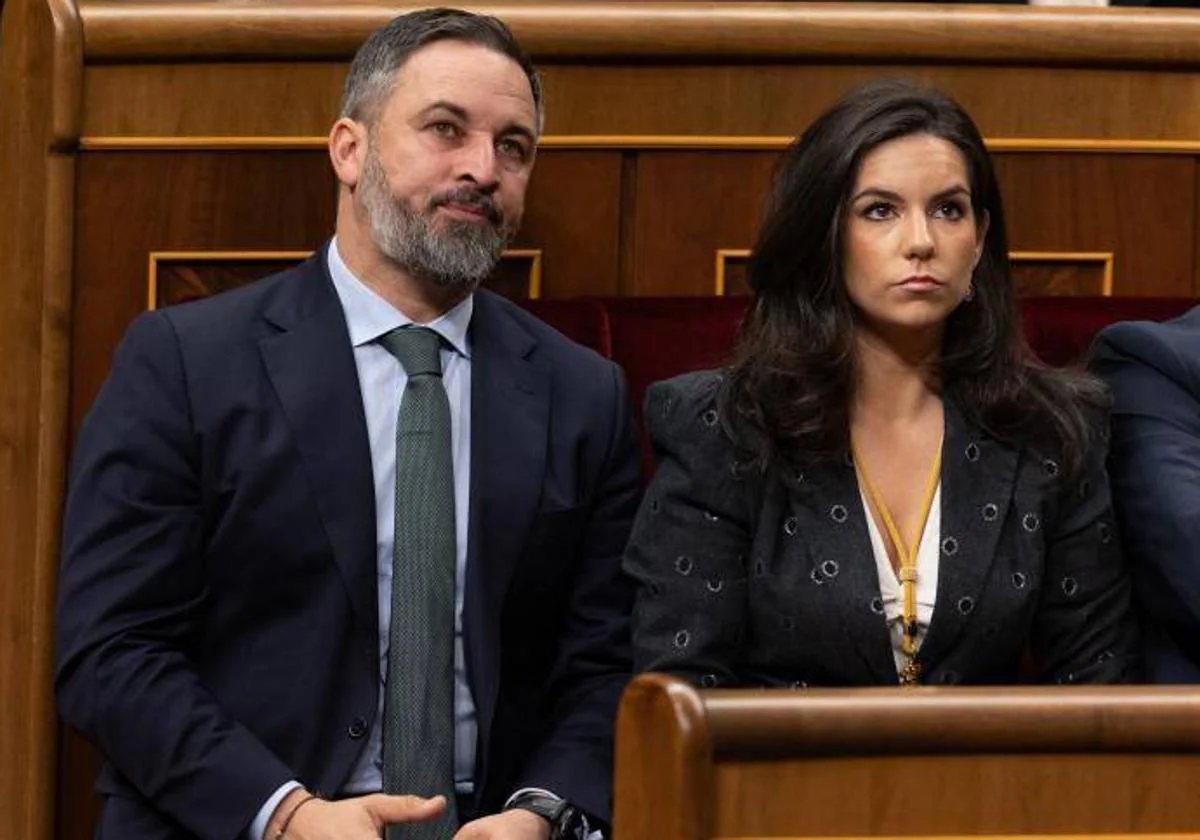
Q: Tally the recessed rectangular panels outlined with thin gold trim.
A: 2